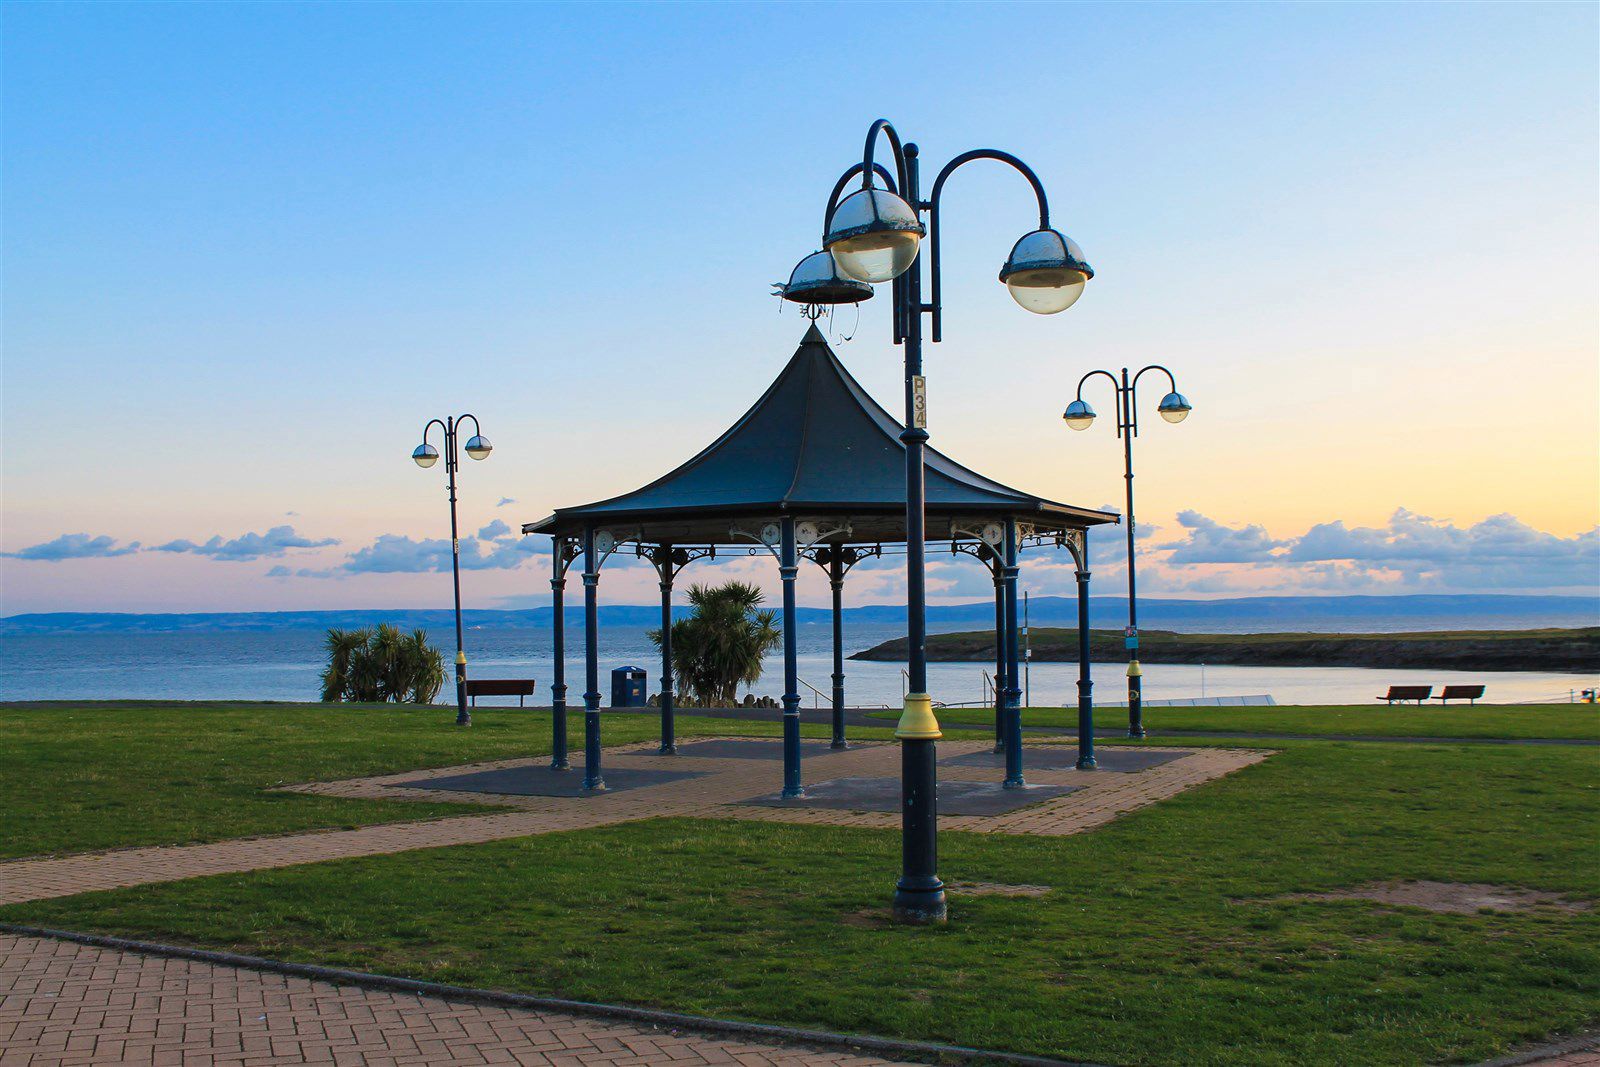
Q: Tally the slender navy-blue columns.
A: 8